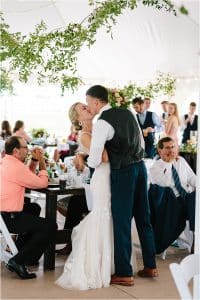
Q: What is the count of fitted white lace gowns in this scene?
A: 1